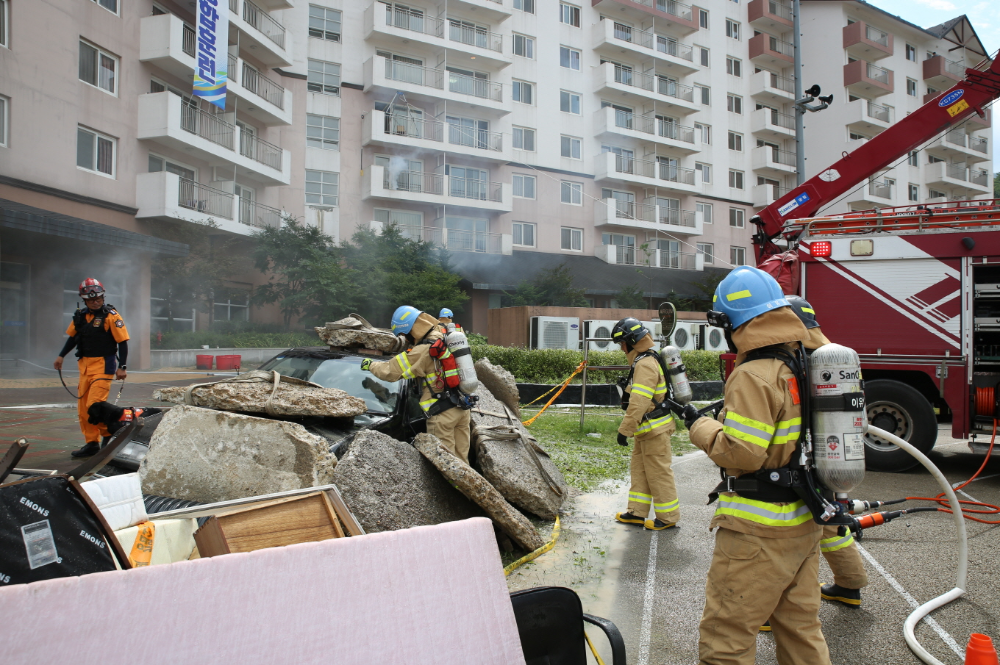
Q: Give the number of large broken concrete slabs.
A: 7